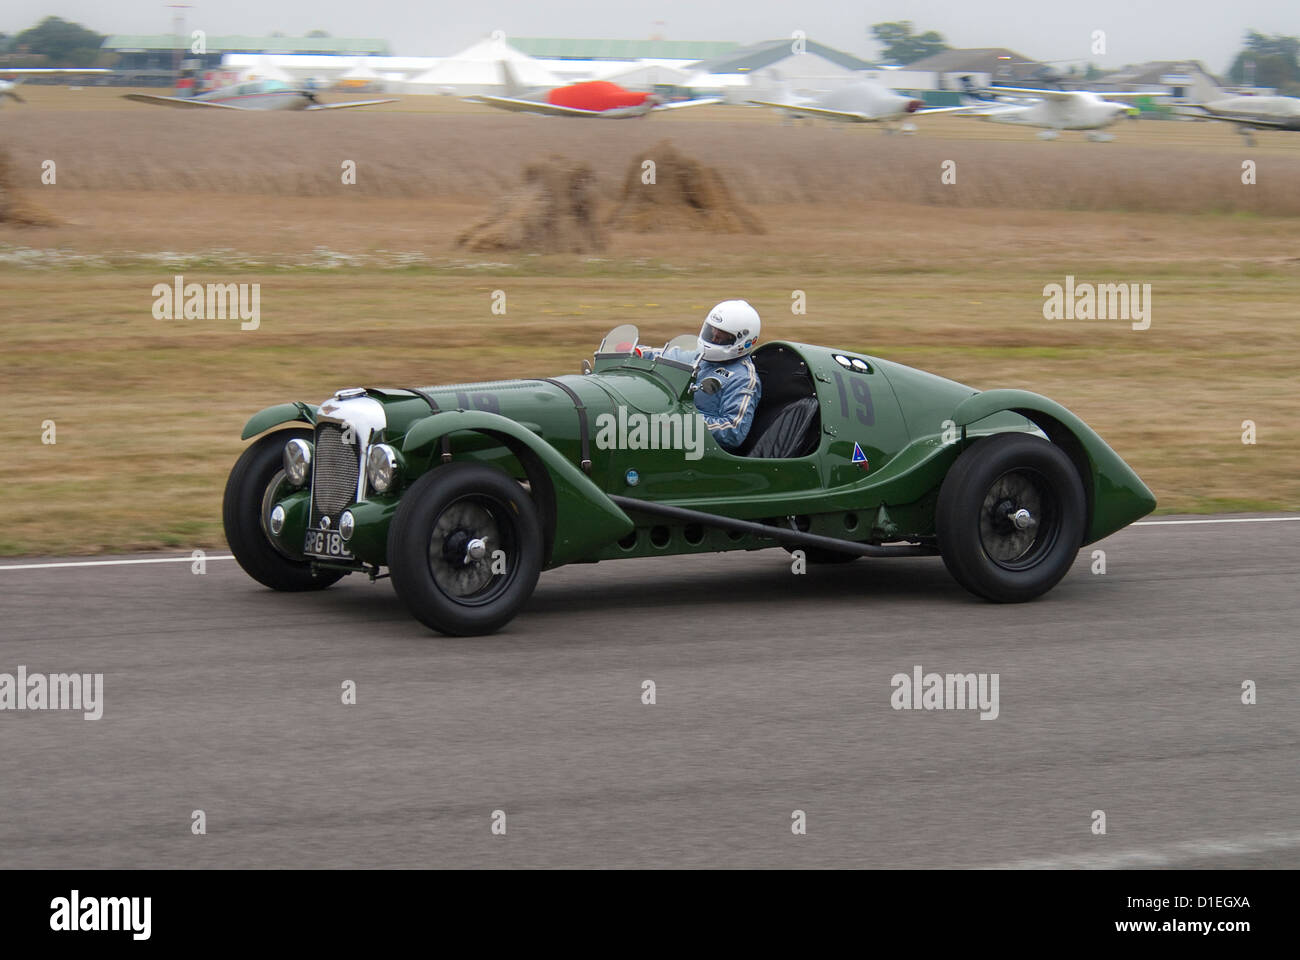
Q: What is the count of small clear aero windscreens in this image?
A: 2